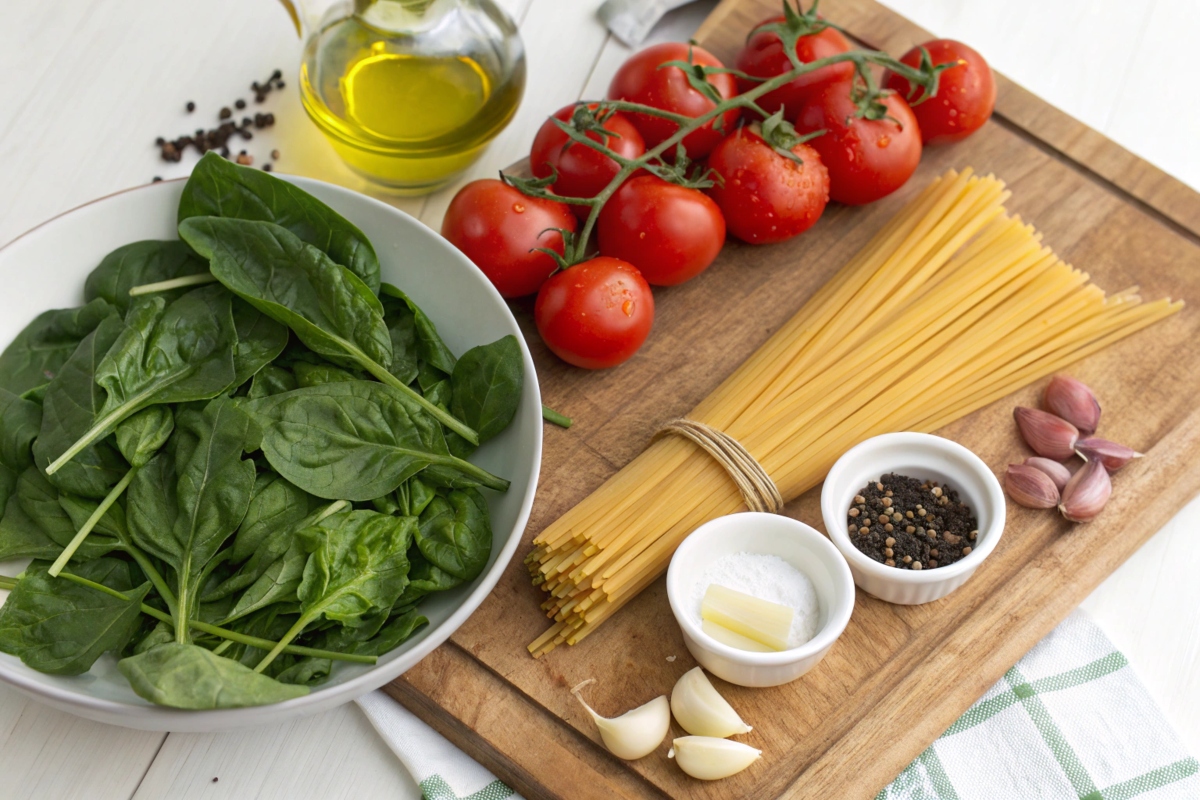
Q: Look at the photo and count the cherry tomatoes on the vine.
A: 9